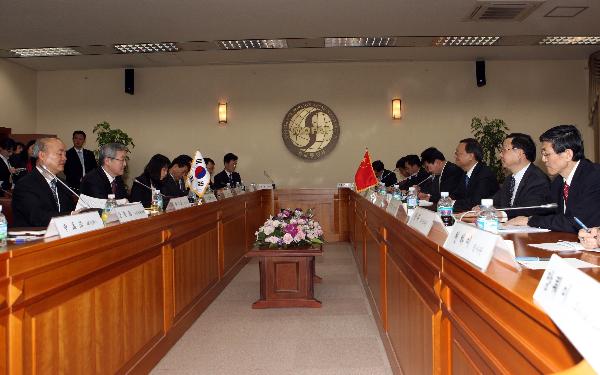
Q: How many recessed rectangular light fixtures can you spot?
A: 6